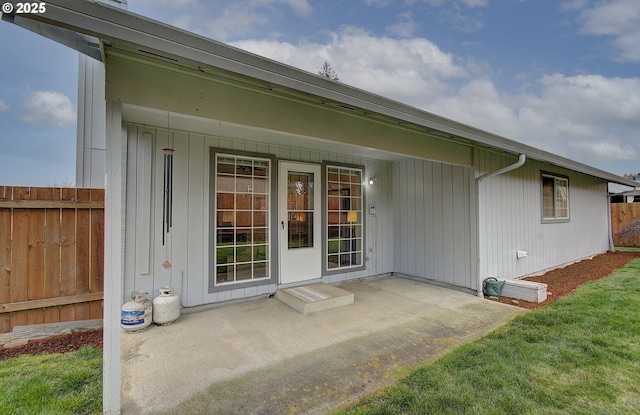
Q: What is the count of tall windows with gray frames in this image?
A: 2